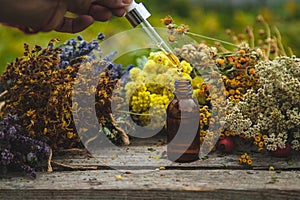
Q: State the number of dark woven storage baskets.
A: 0